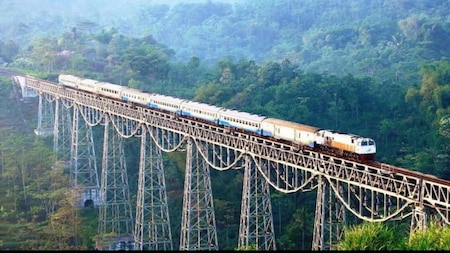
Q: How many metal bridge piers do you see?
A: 9